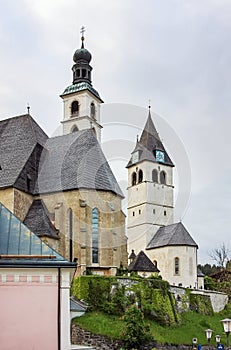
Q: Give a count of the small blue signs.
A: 2